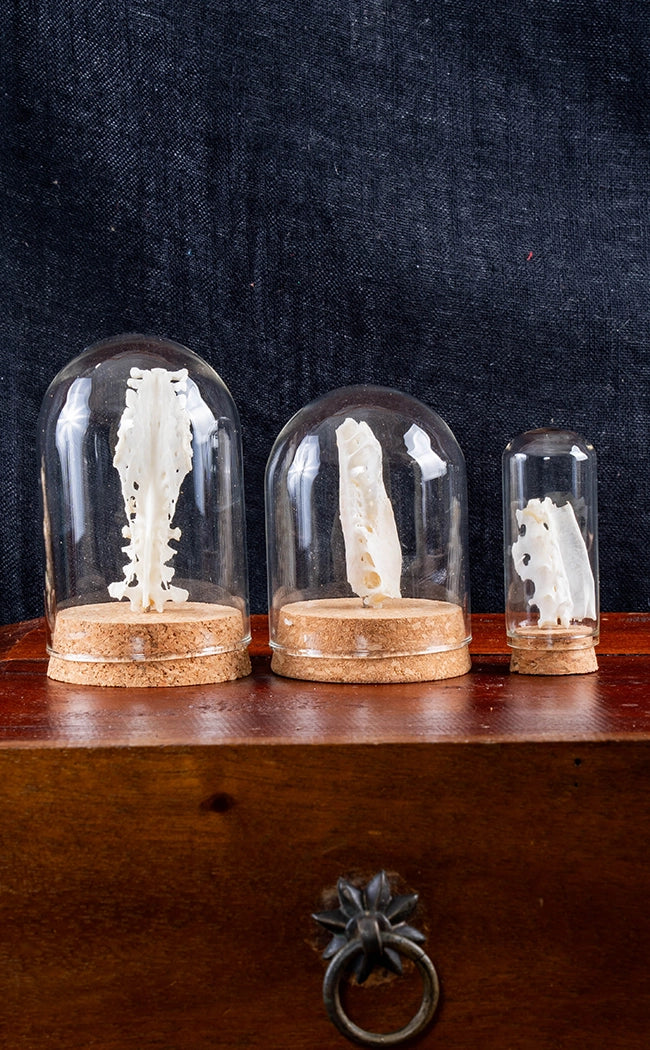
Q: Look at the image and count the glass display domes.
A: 3